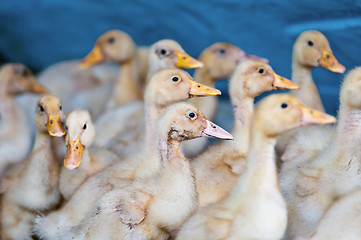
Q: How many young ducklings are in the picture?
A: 12